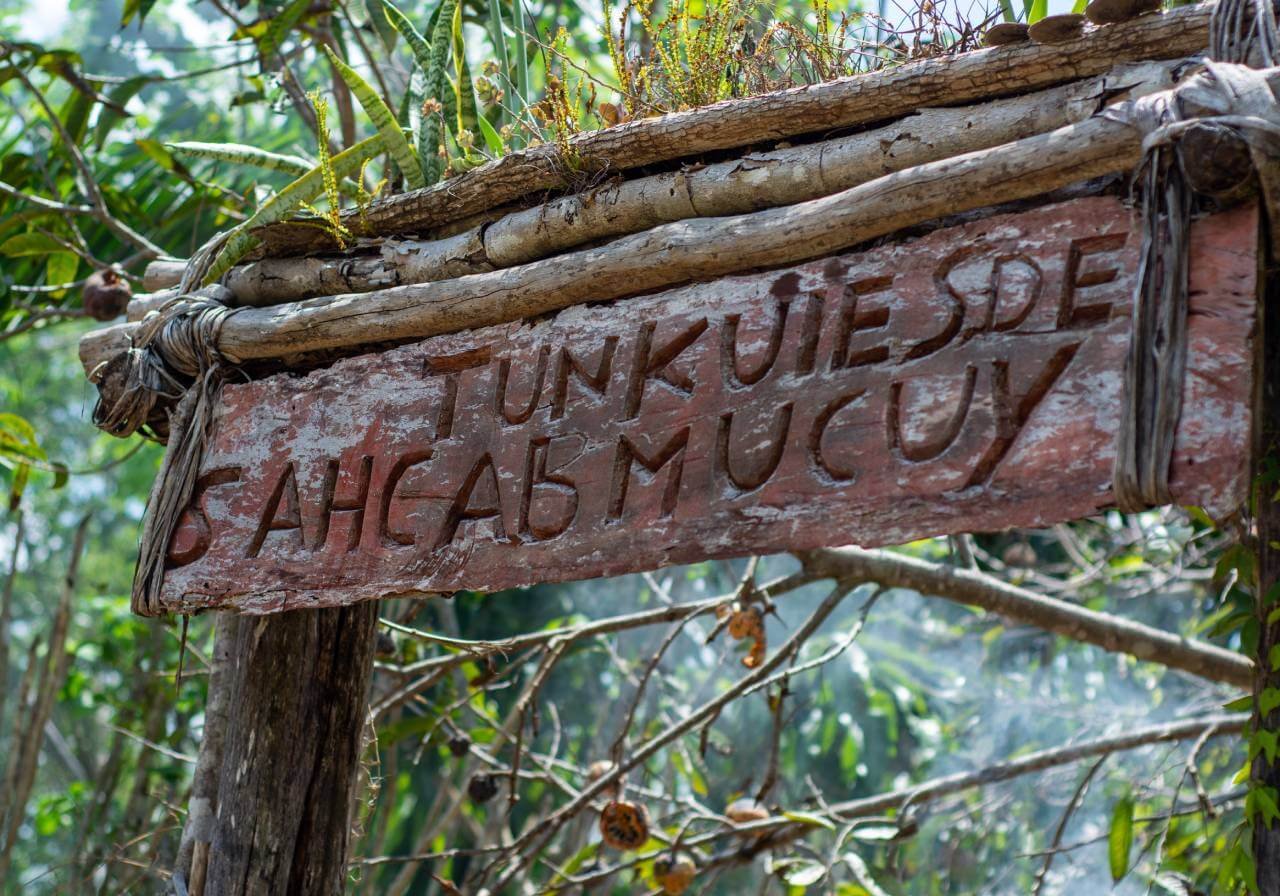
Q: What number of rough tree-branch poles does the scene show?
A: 3